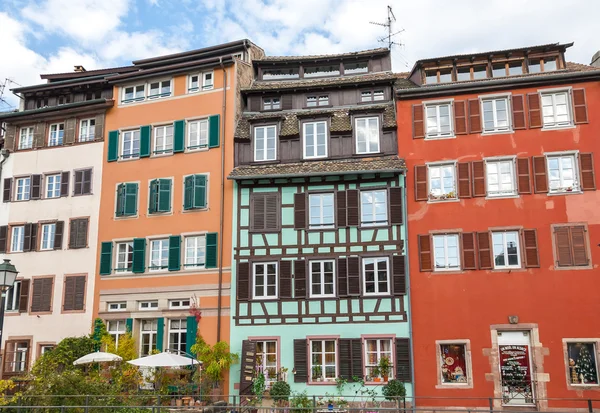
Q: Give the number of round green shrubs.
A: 2